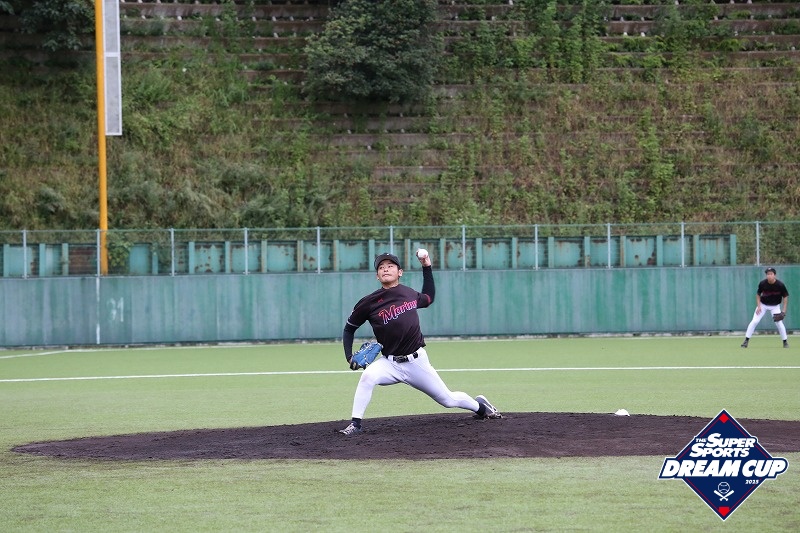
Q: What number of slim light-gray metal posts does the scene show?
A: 11